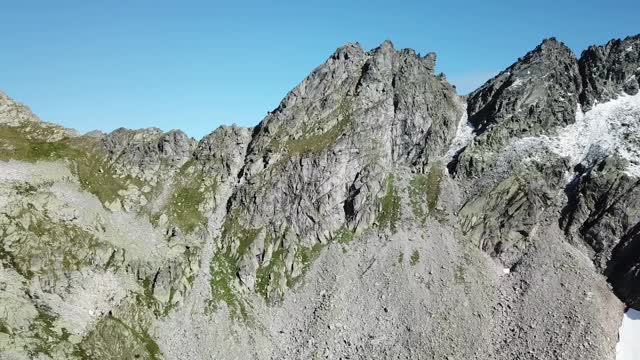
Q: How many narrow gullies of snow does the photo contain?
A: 1